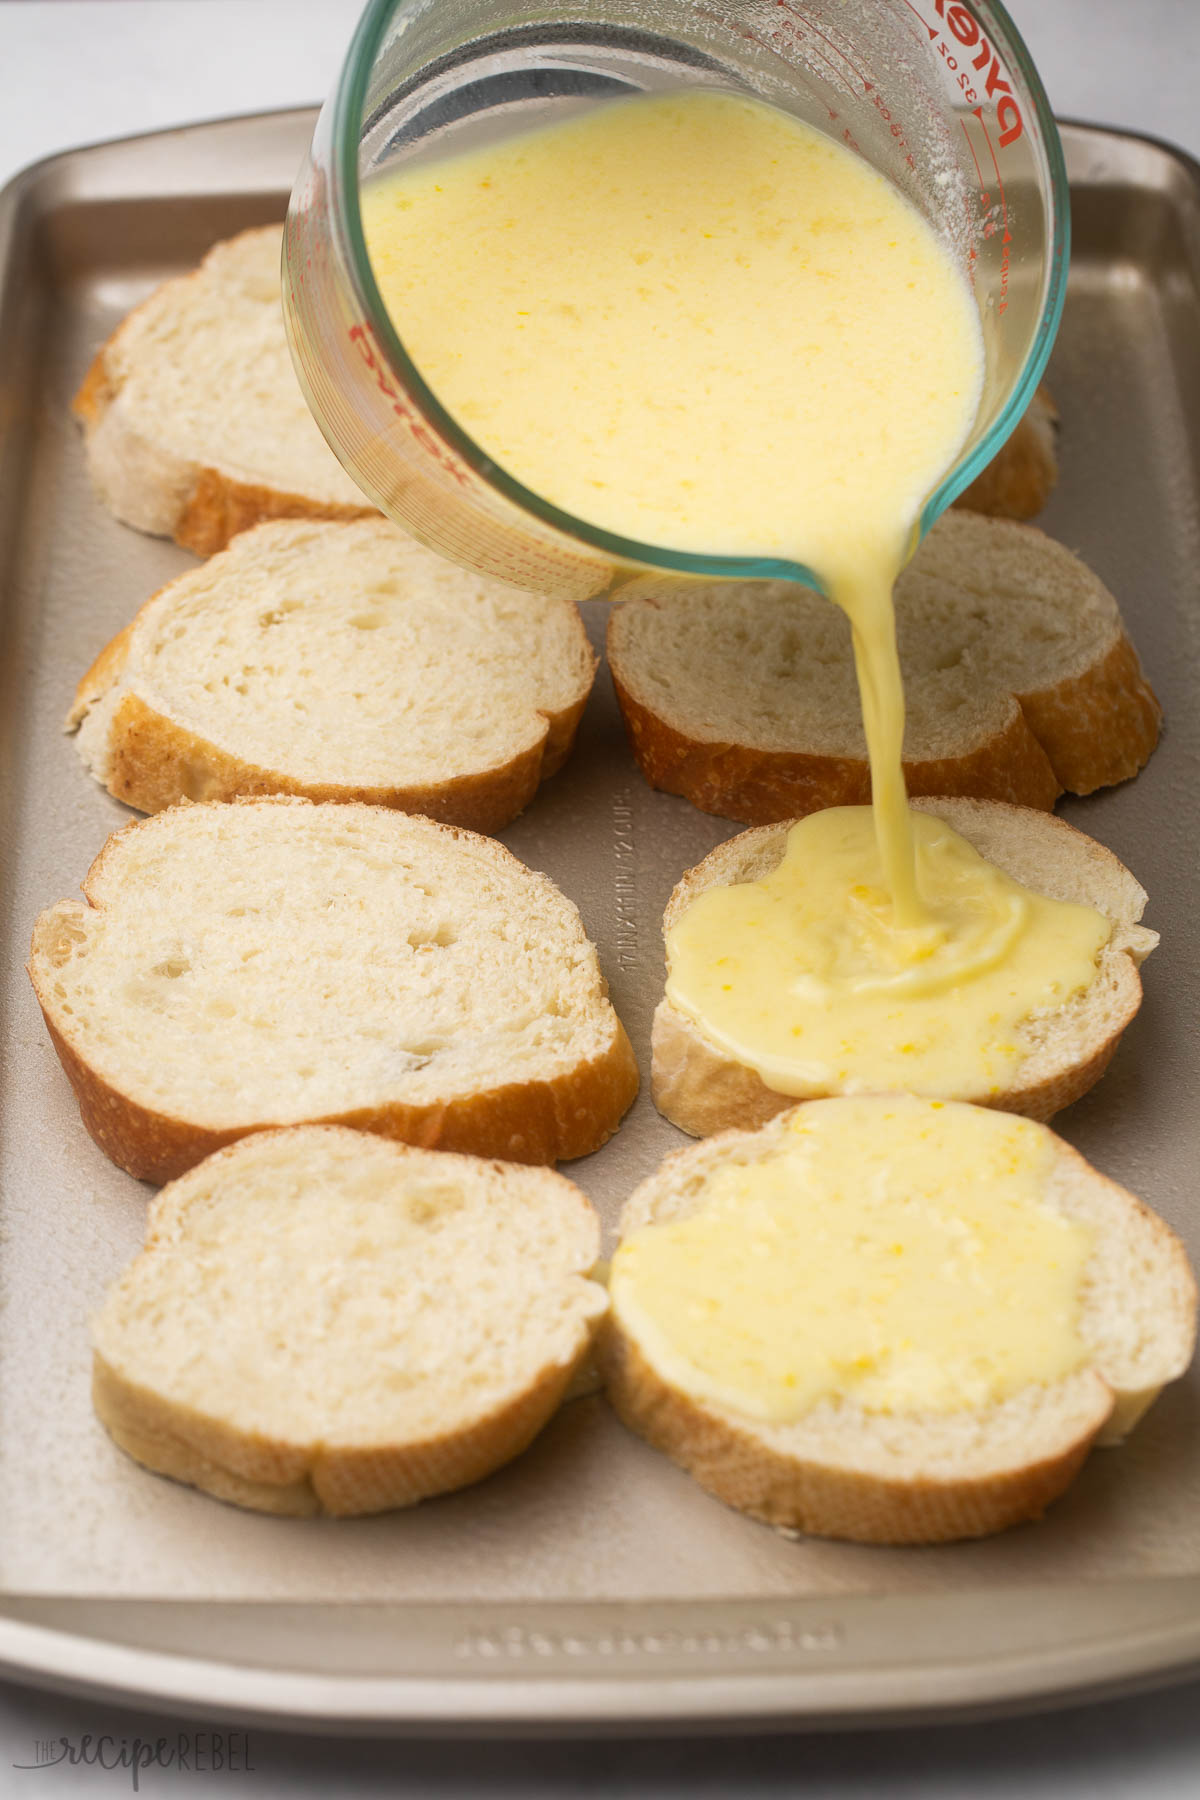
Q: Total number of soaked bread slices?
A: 2